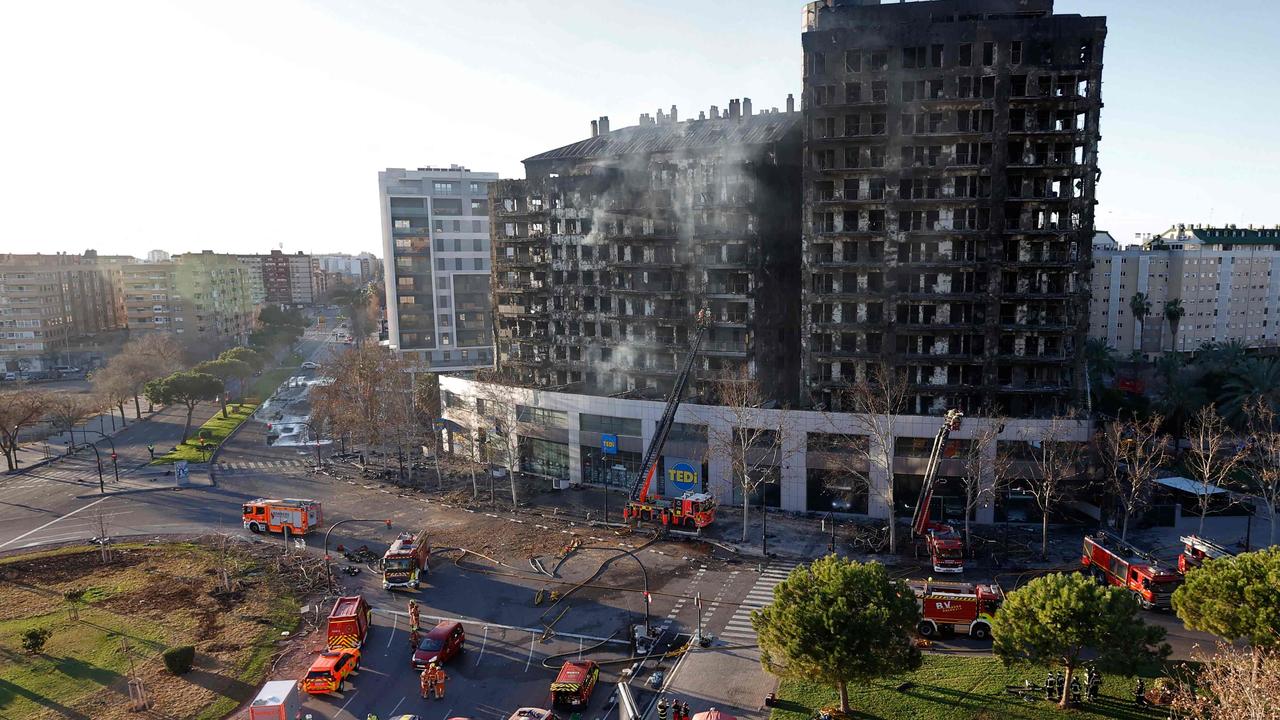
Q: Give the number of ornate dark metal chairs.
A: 0